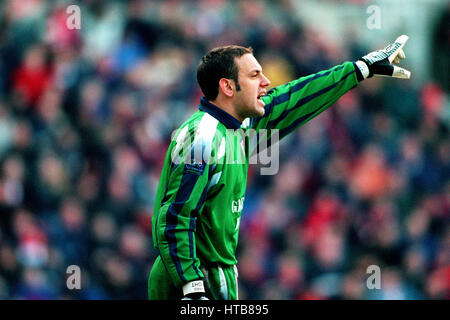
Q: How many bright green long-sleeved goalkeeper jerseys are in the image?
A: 1